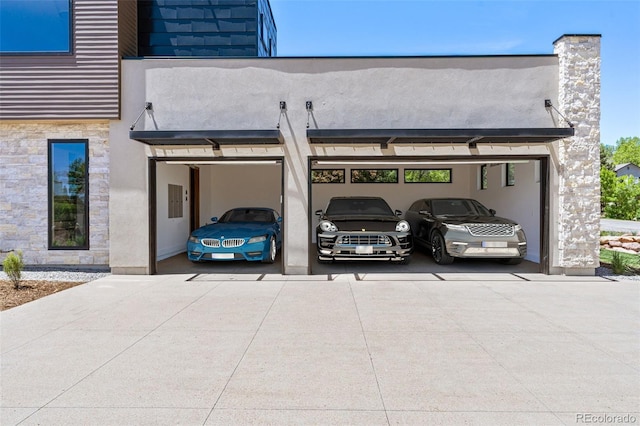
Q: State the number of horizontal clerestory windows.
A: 3